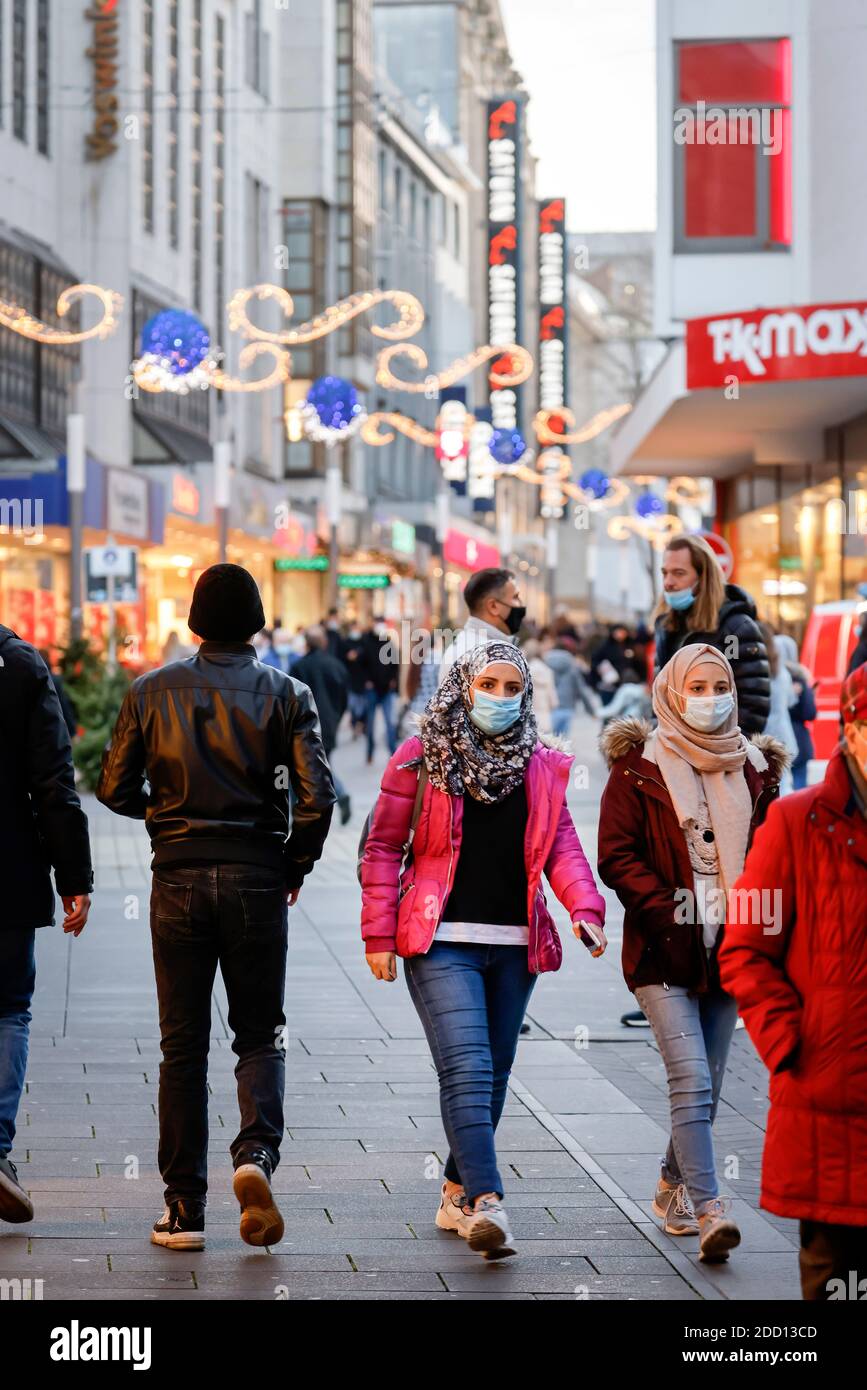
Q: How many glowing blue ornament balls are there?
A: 5